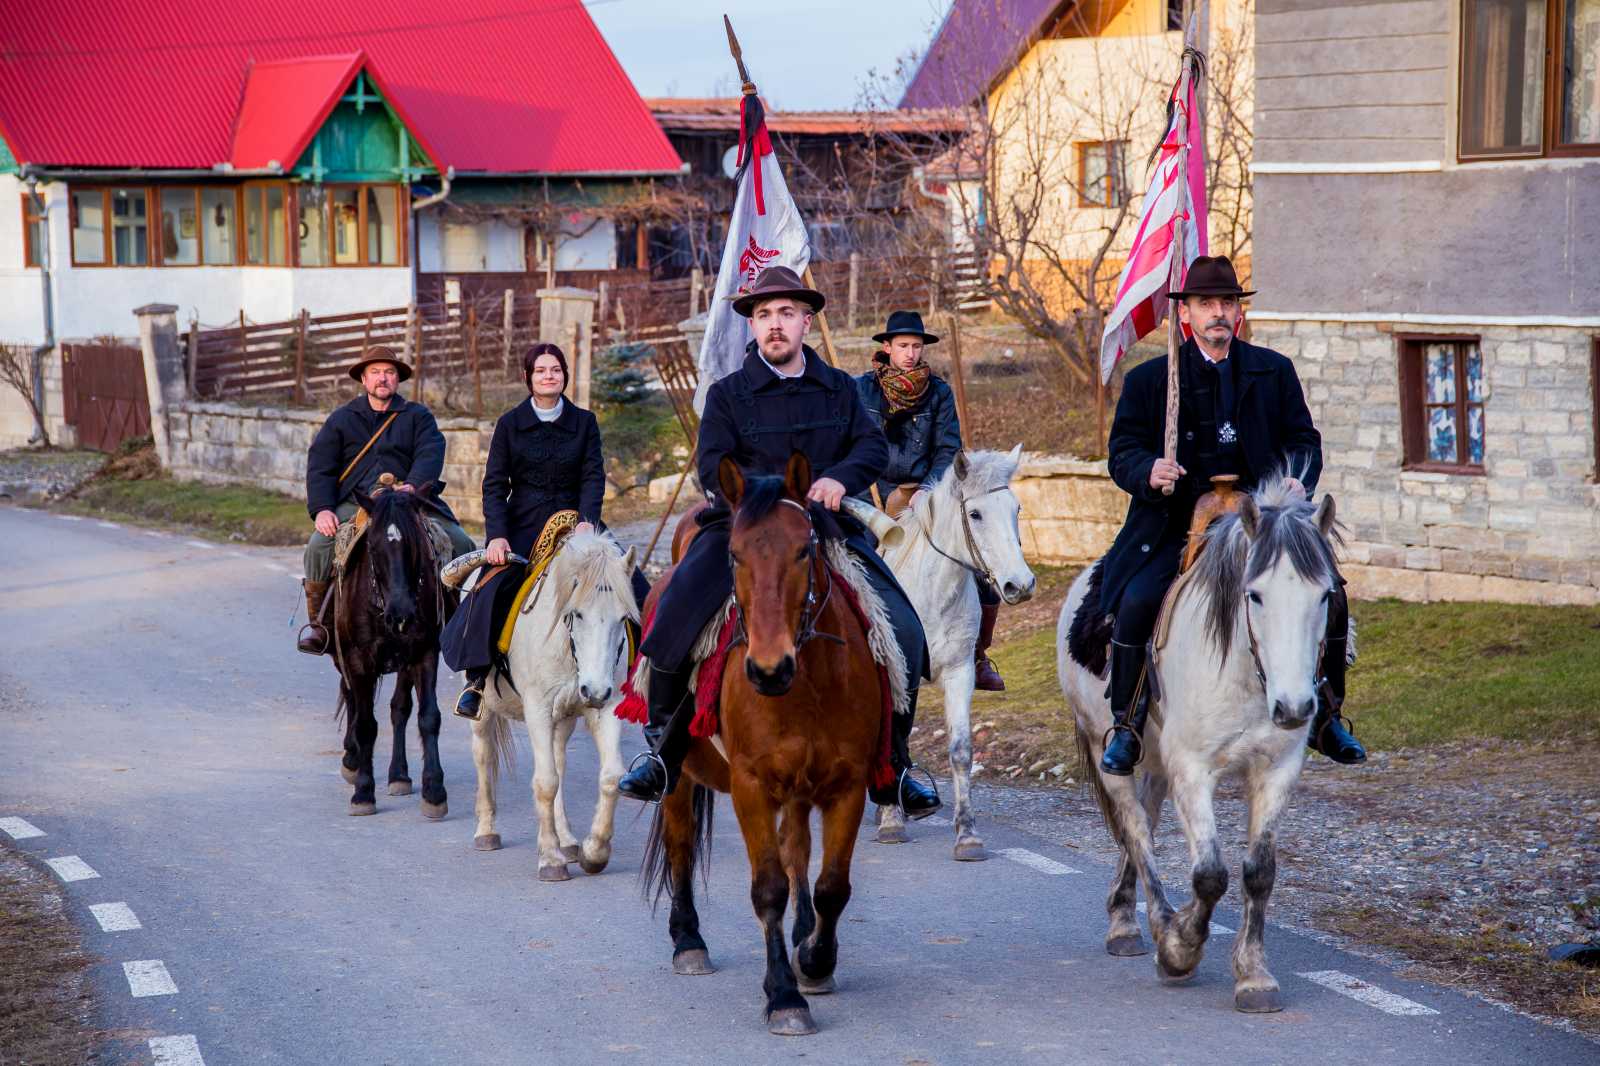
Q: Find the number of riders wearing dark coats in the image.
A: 5